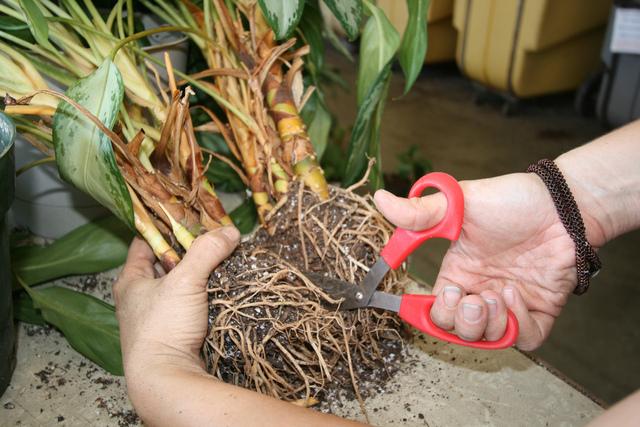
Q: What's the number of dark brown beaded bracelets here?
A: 1